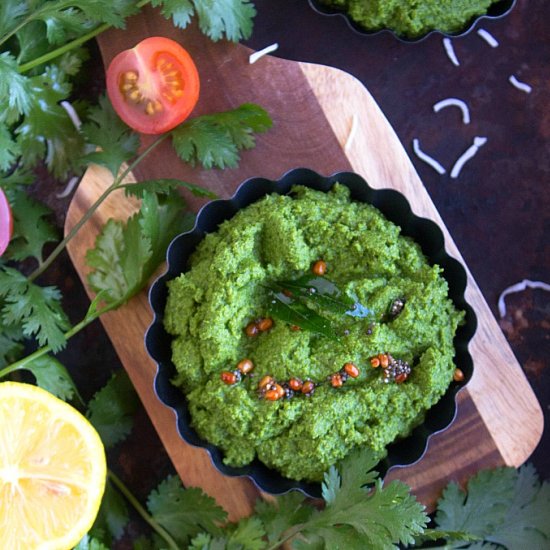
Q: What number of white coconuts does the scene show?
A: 11